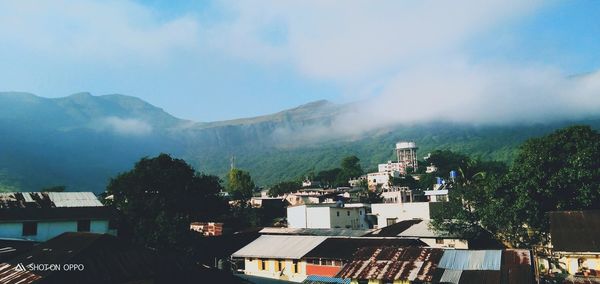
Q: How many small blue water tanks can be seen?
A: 2